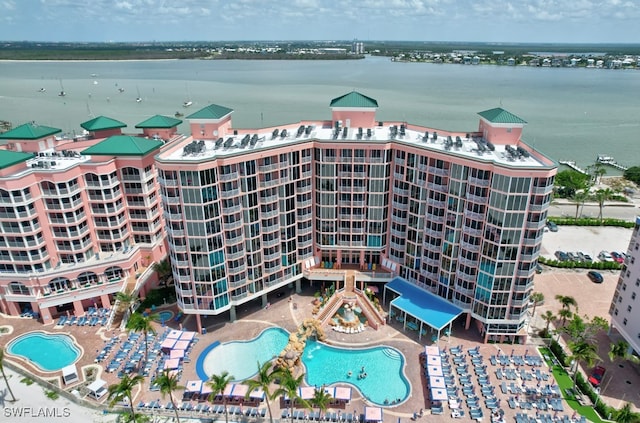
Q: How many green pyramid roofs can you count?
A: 8